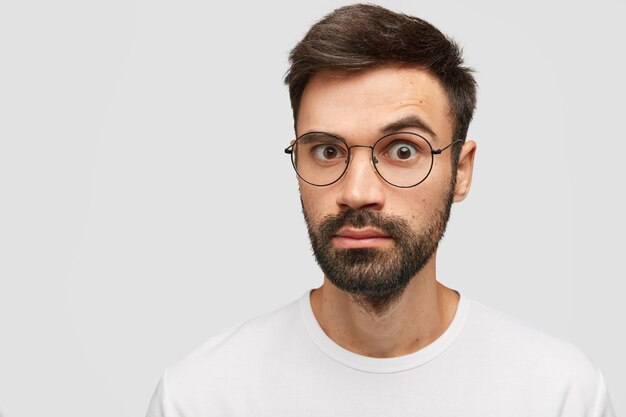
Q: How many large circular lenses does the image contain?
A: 2